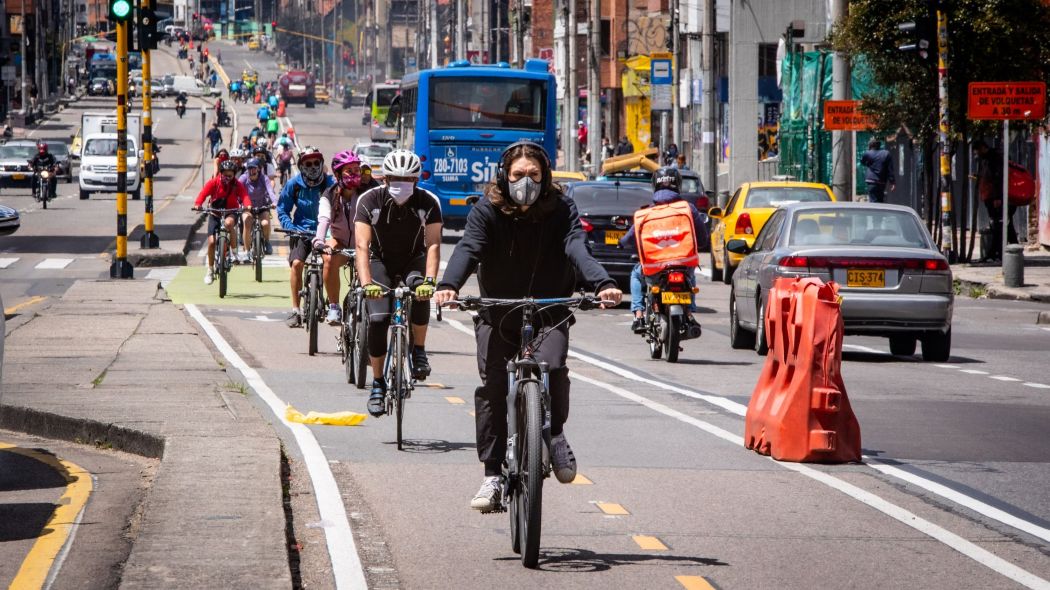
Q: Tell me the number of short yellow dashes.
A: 7